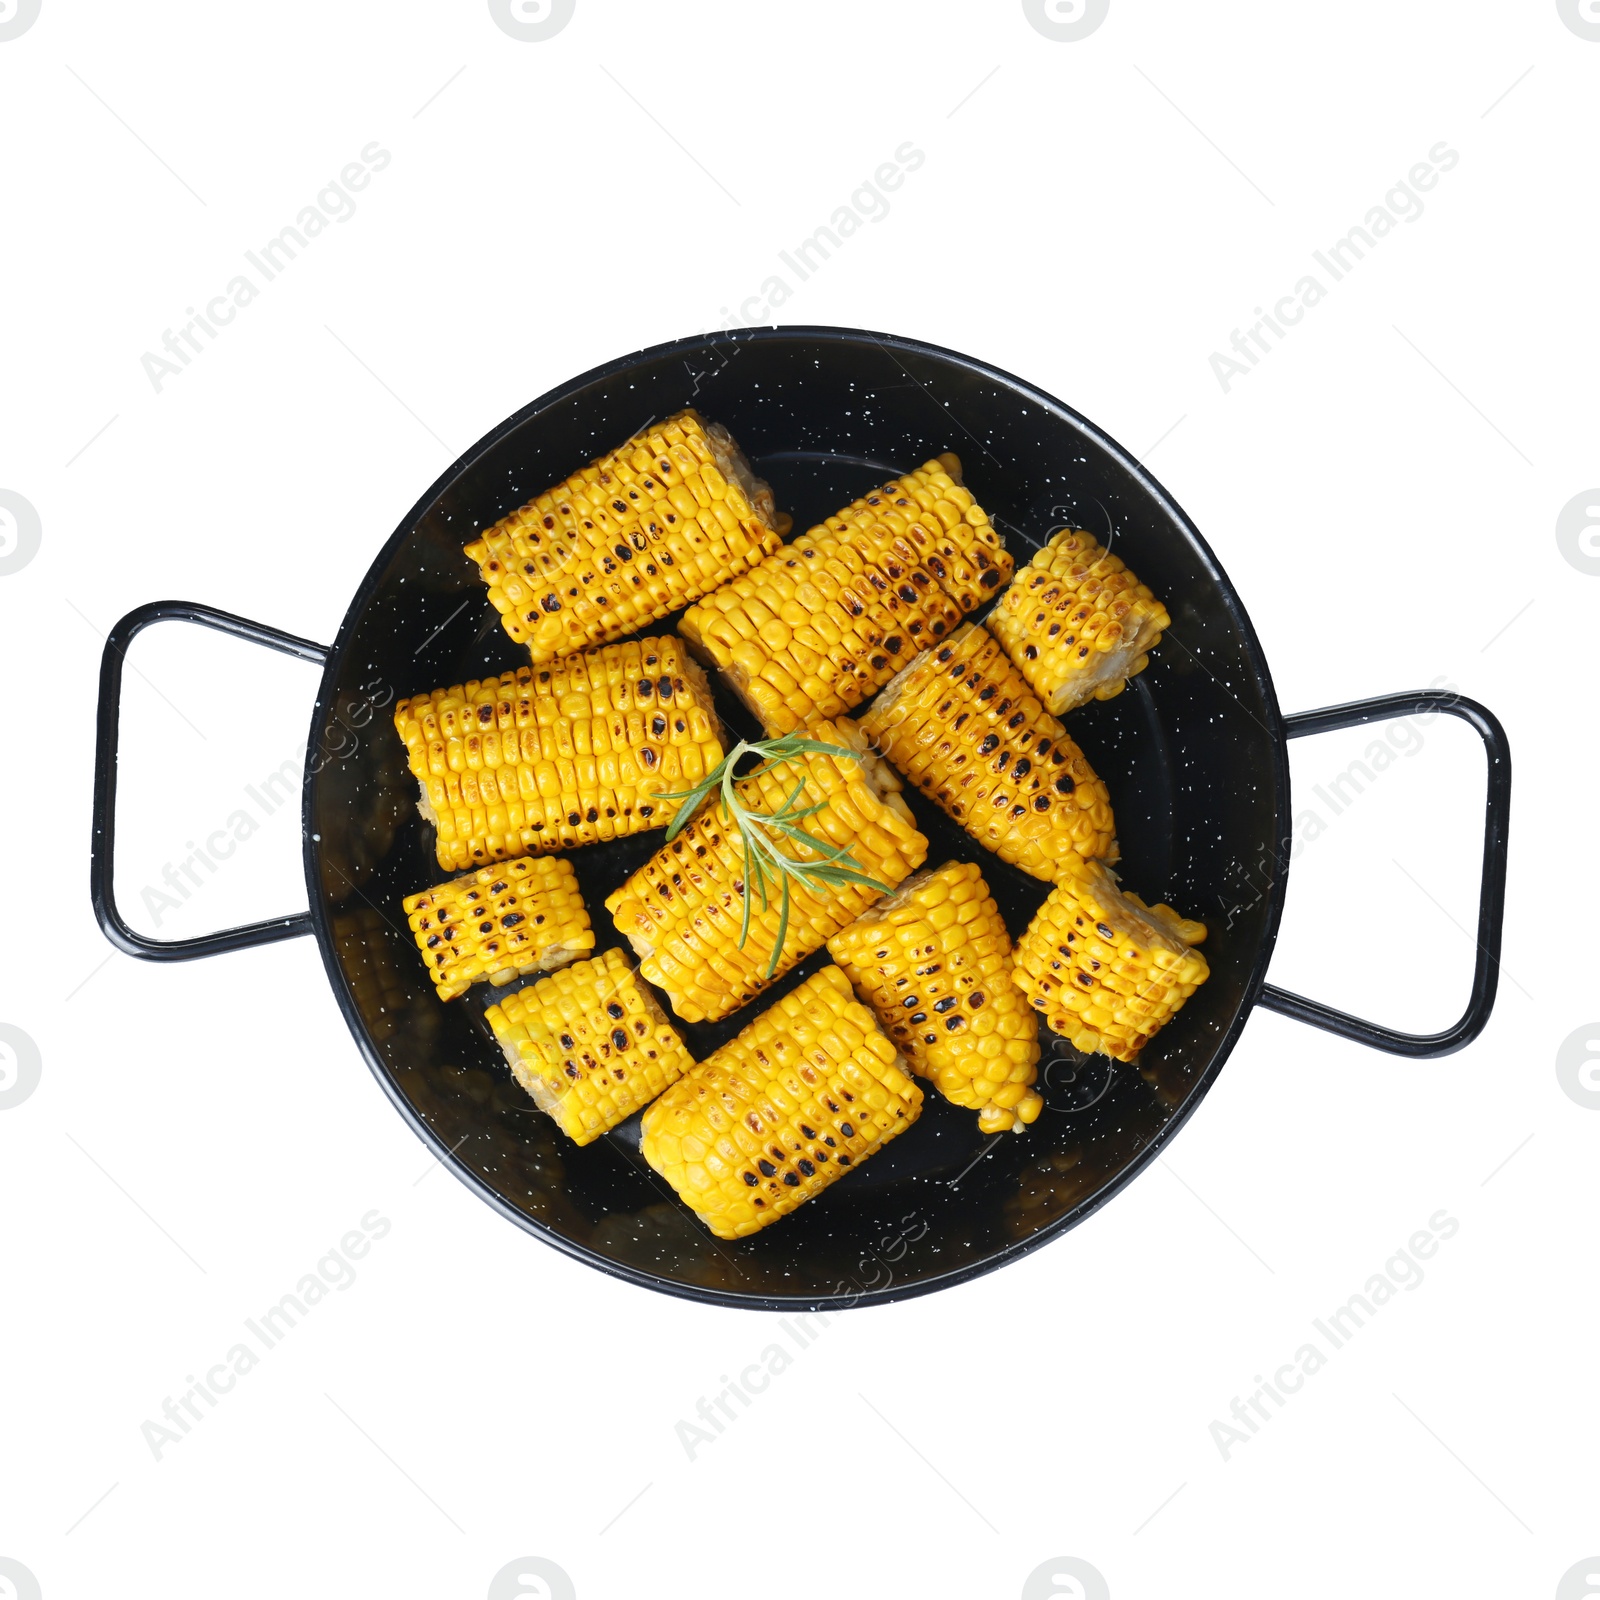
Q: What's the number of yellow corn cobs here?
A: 11